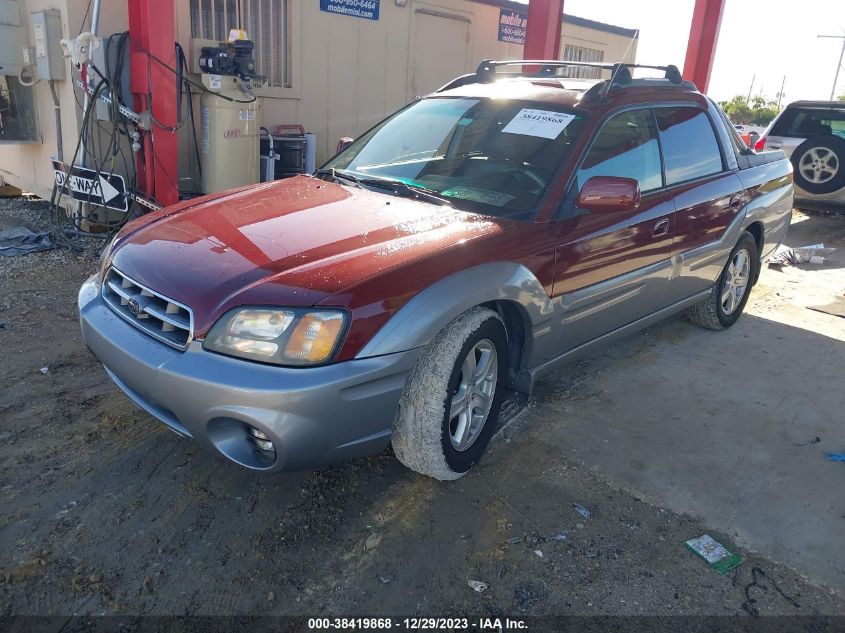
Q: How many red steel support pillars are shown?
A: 3